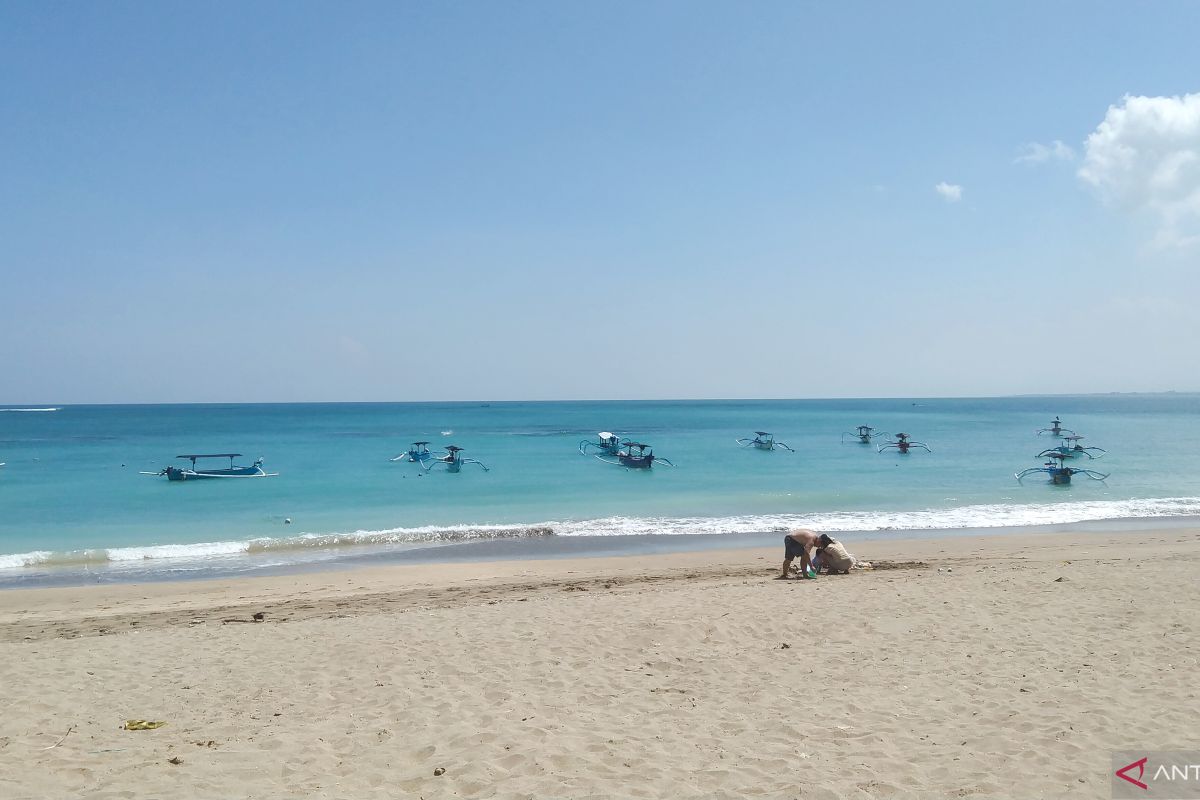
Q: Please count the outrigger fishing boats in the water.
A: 11